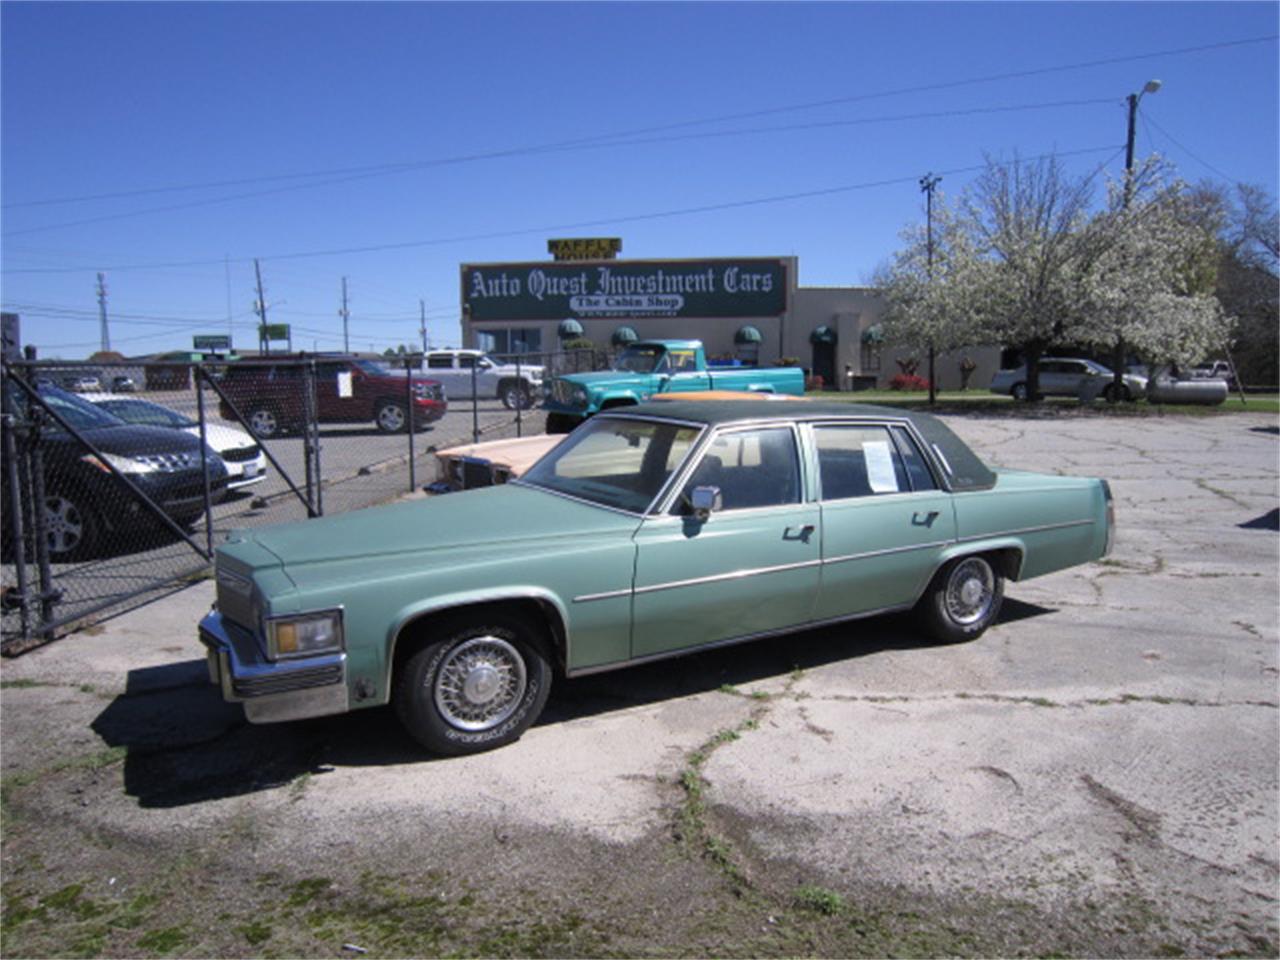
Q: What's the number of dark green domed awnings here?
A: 5